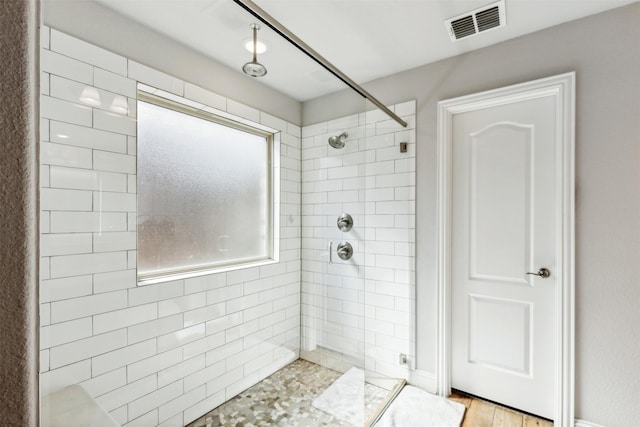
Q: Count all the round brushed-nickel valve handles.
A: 2